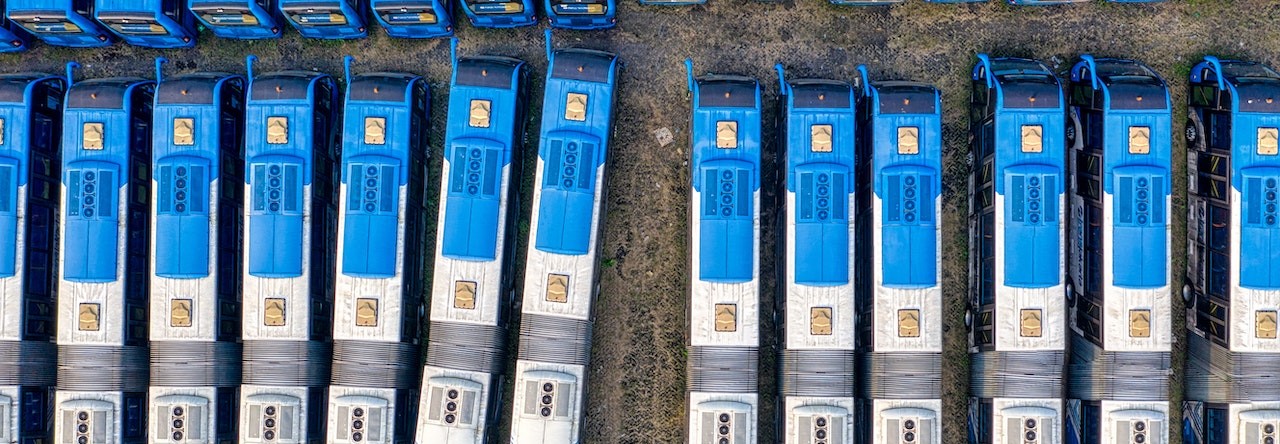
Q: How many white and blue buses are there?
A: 13